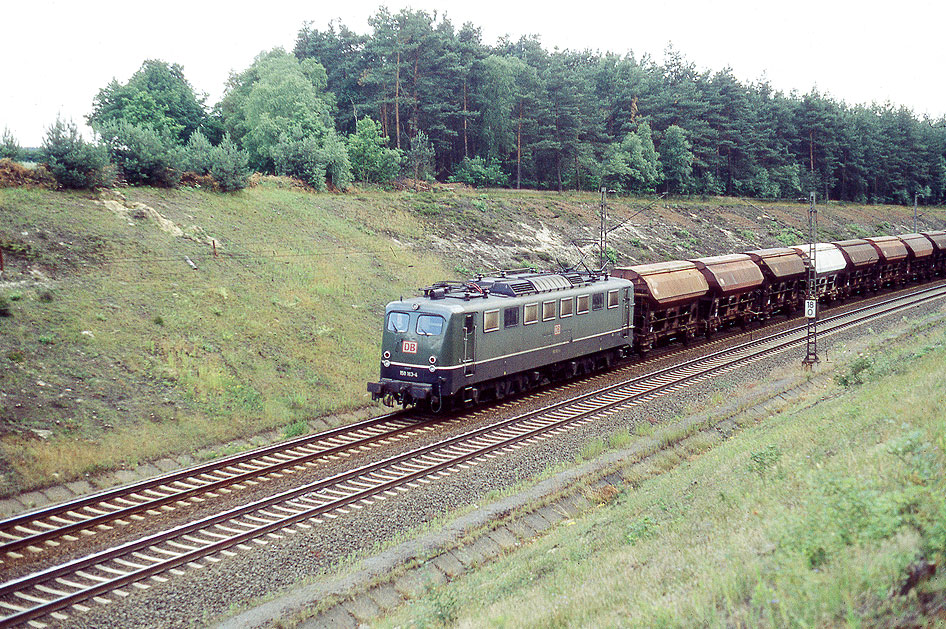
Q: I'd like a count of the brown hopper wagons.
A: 7